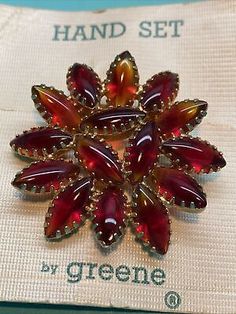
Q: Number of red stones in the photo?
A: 15